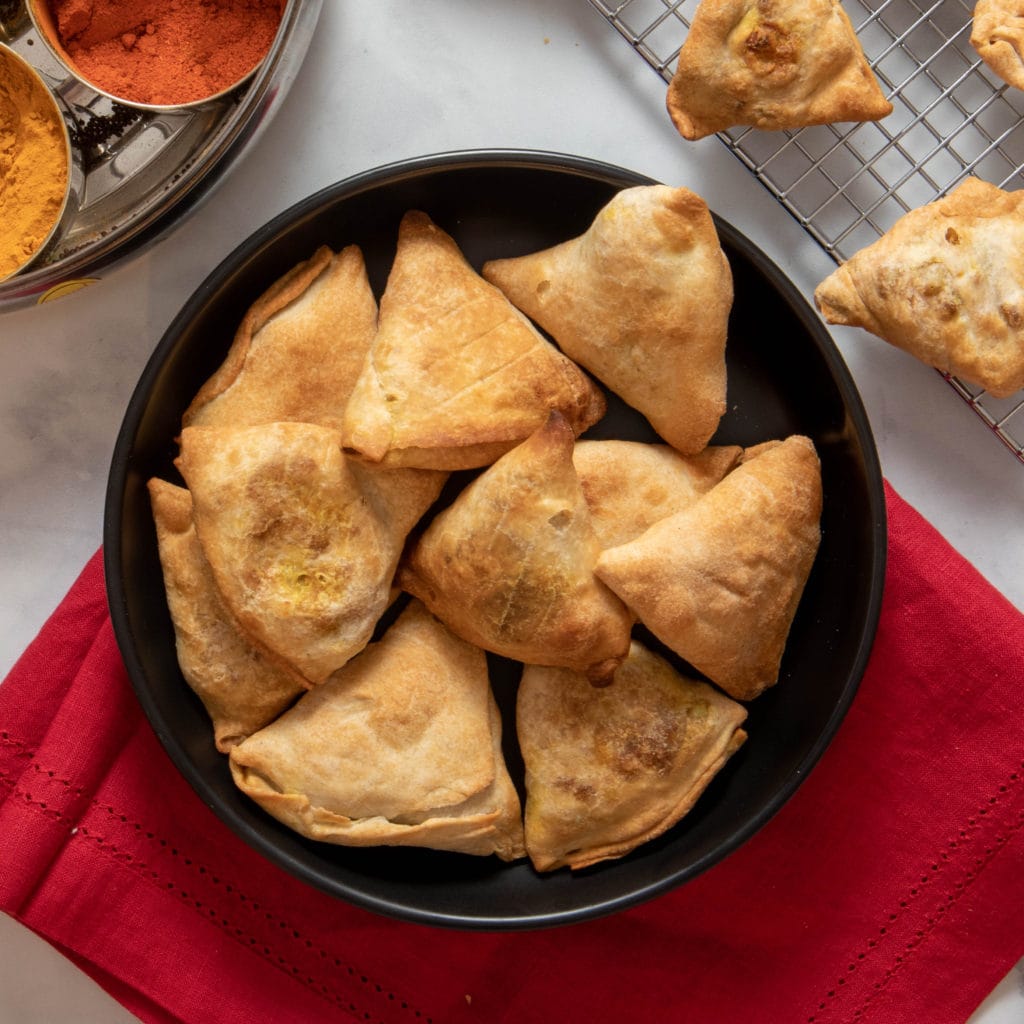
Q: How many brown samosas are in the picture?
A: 13